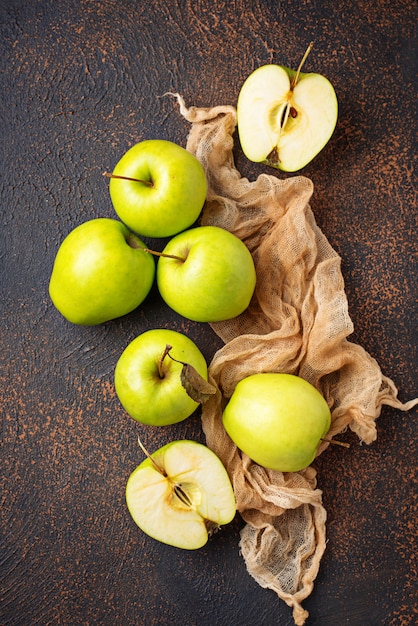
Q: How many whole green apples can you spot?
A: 5